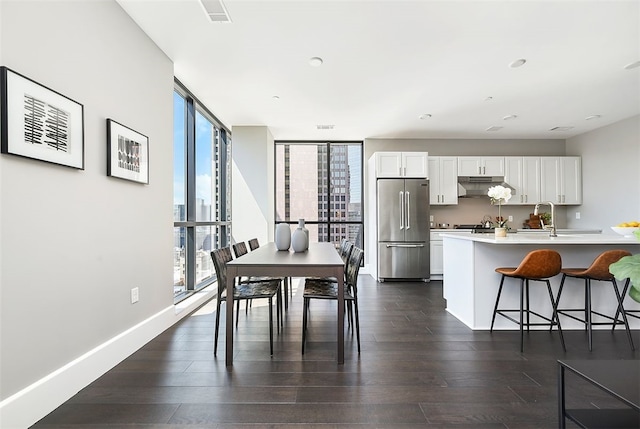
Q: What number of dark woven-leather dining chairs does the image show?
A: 6